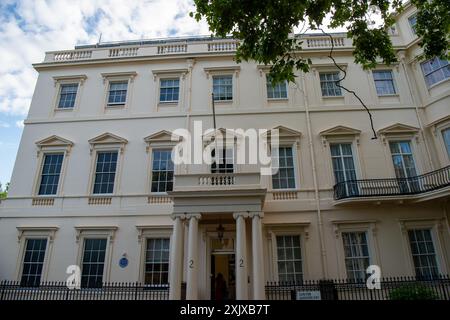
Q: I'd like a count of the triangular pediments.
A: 7